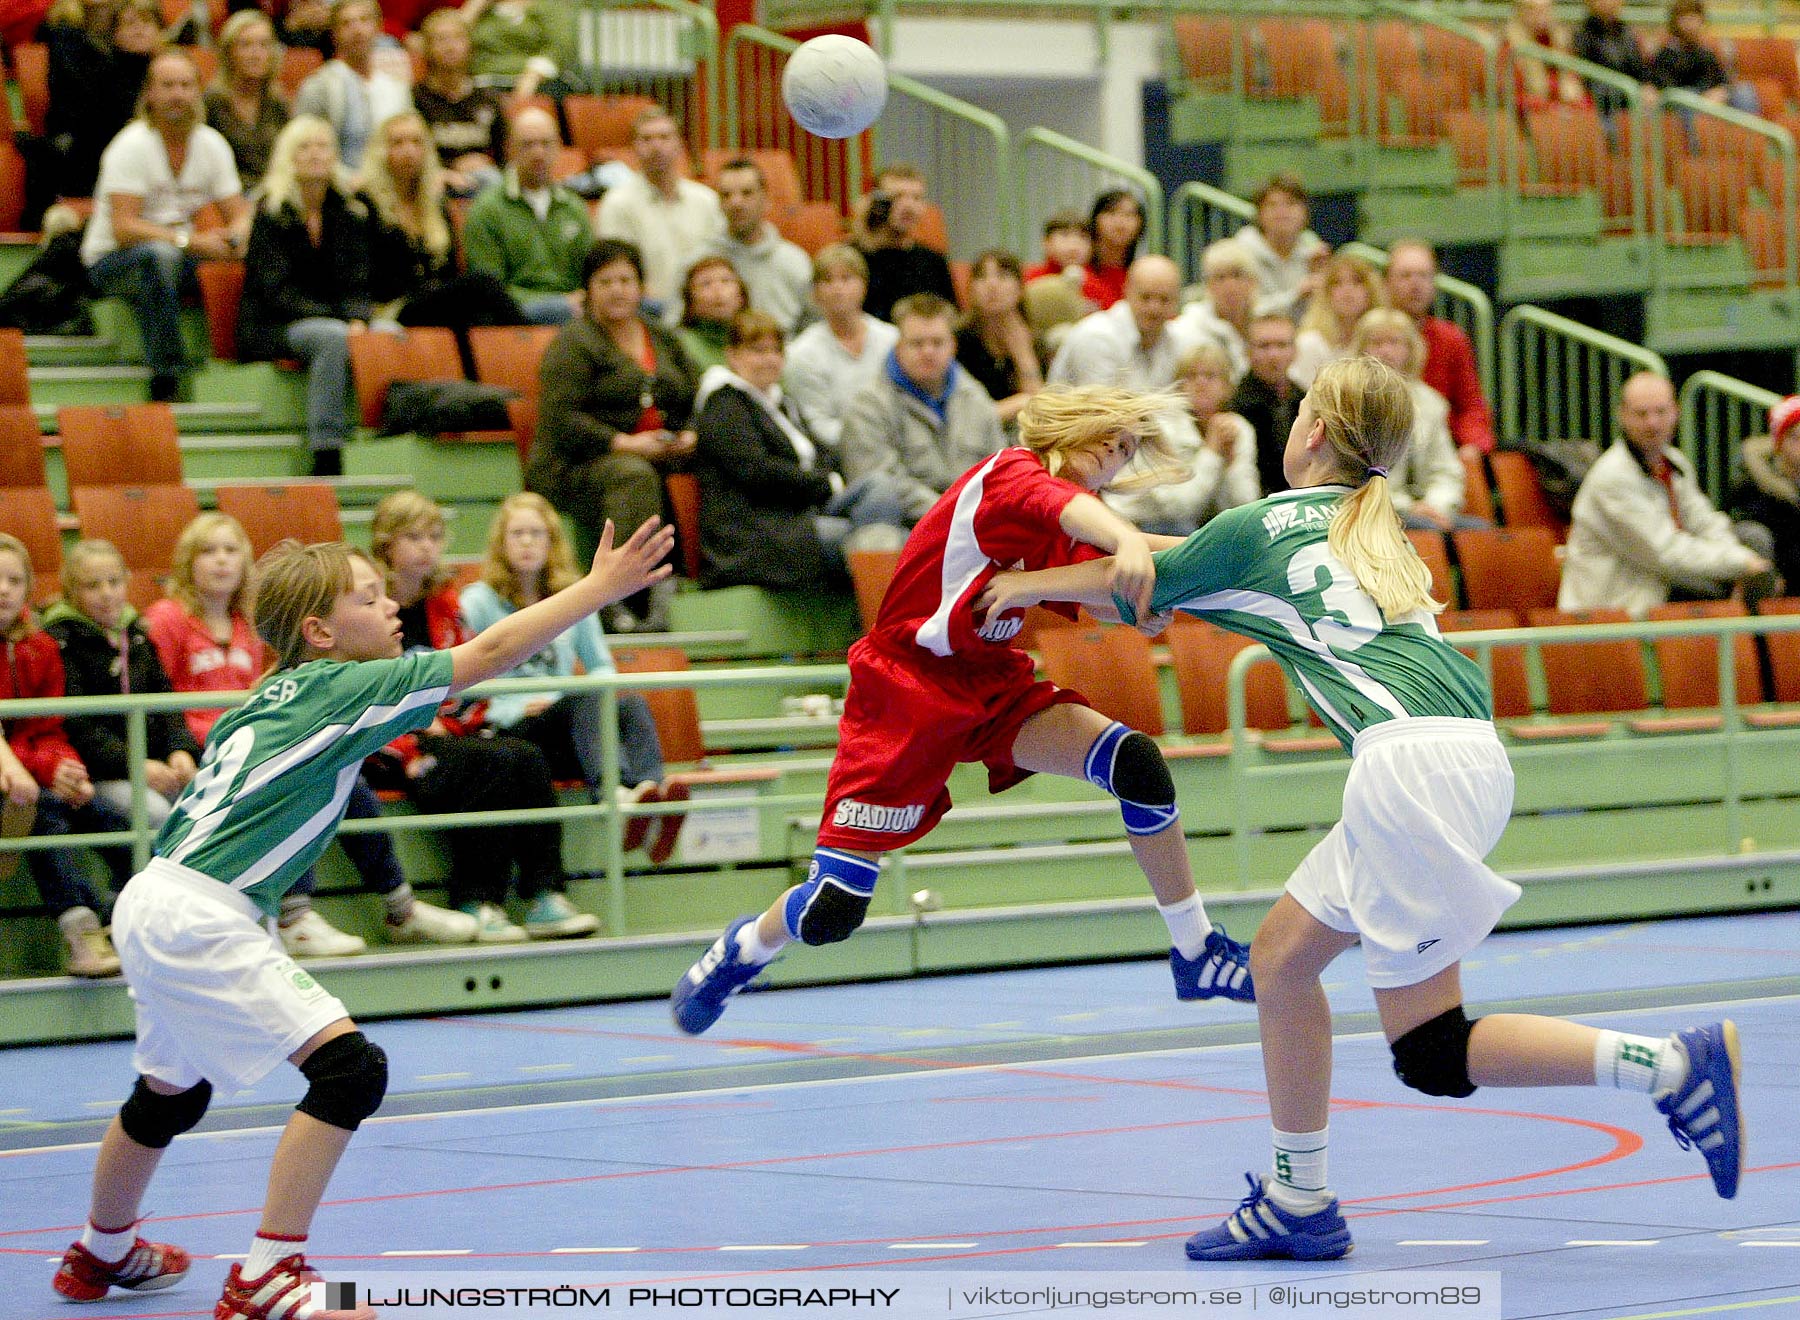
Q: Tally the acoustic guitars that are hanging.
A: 0